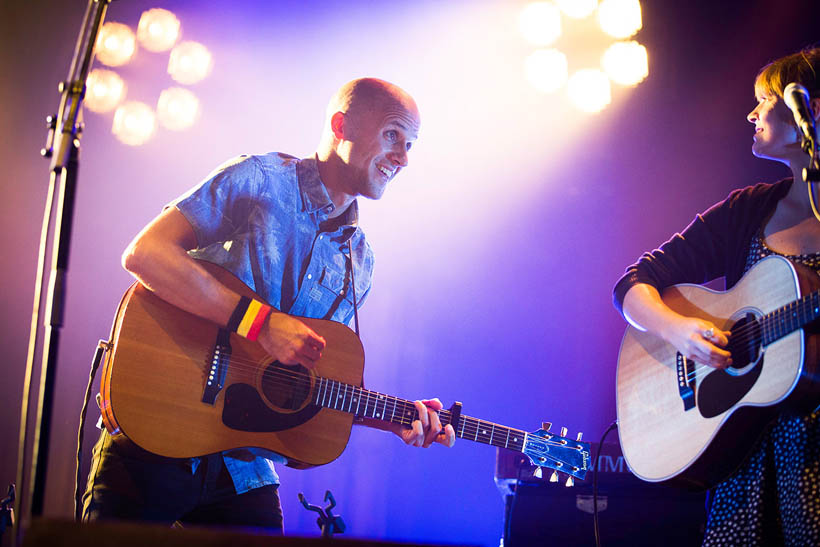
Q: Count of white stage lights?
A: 12